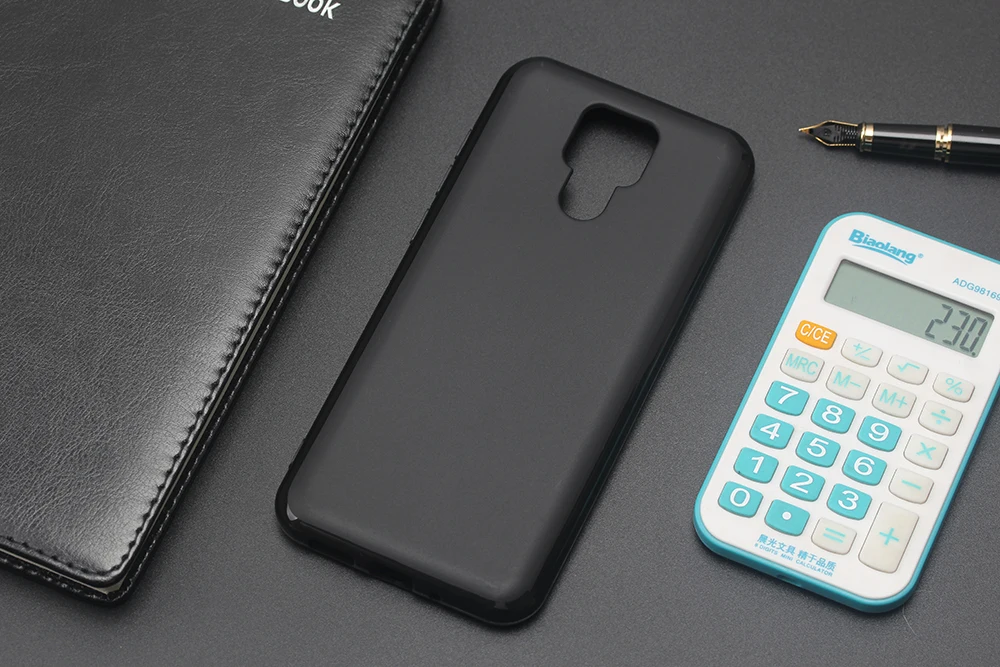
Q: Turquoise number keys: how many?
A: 10